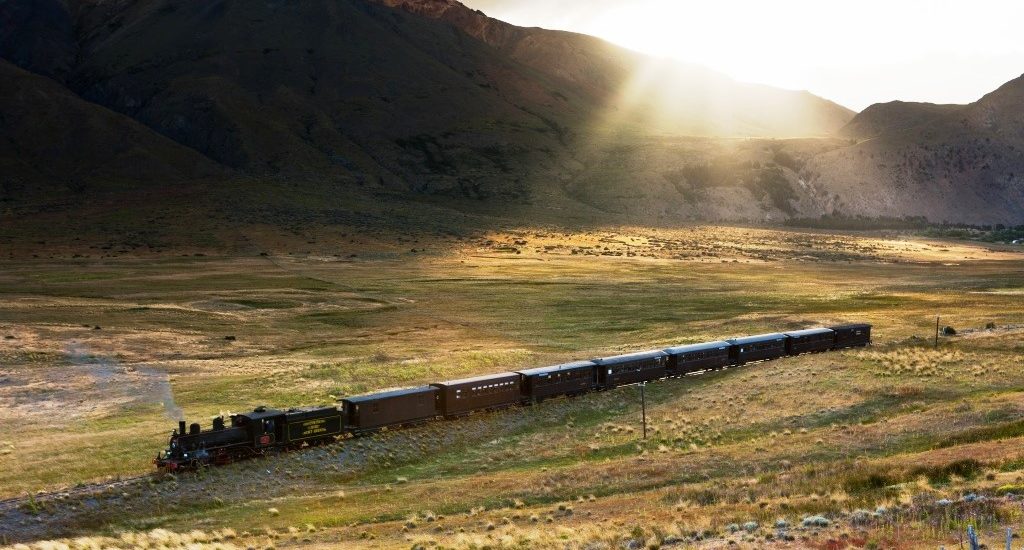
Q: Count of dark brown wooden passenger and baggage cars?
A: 8